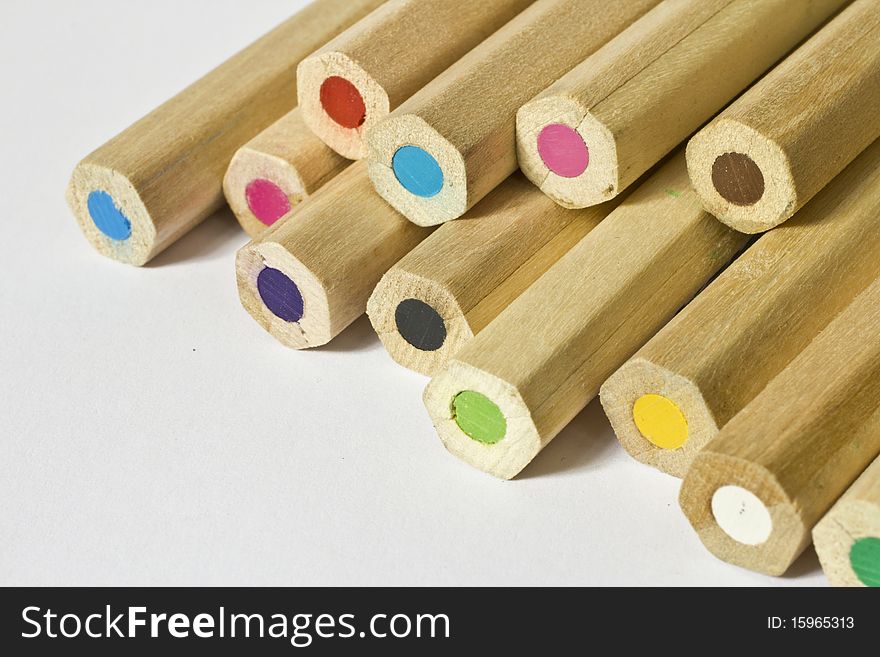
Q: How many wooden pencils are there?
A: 12